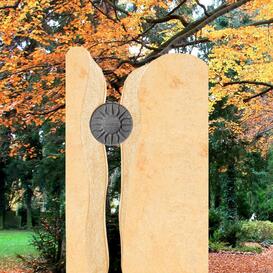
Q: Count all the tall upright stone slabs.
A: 2